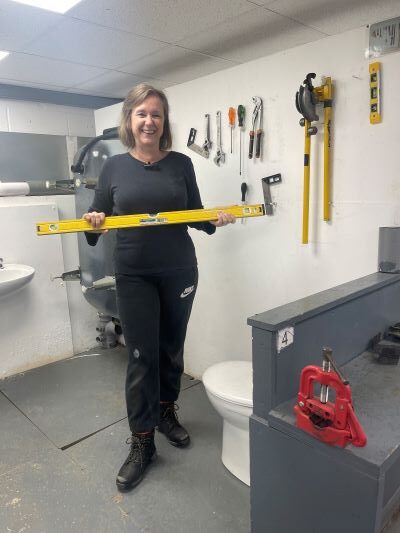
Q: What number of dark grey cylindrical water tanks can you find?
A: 1